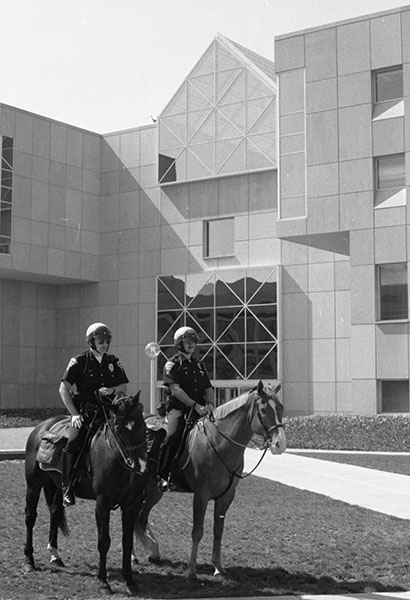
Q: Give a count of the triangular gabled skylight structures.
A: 1